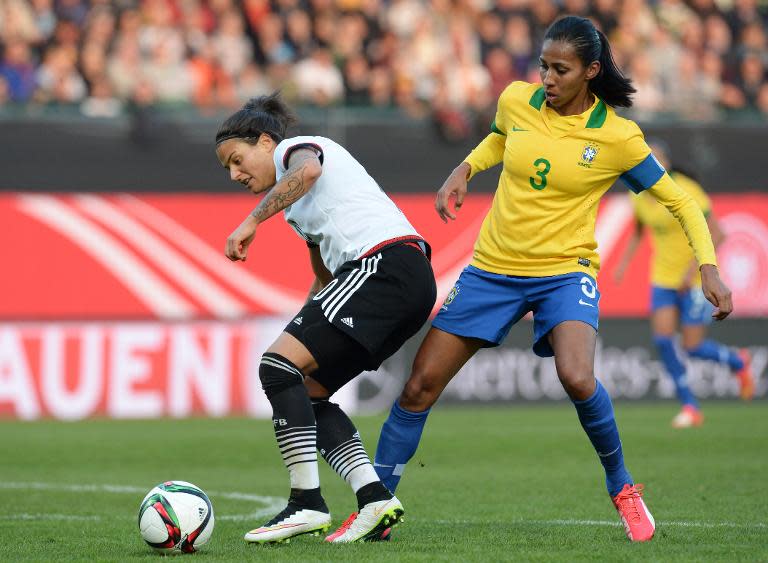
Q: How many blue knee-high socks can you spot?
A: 4